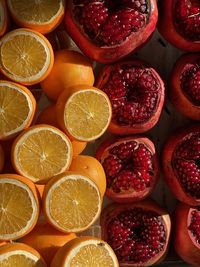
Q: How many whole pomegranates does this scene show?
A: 0